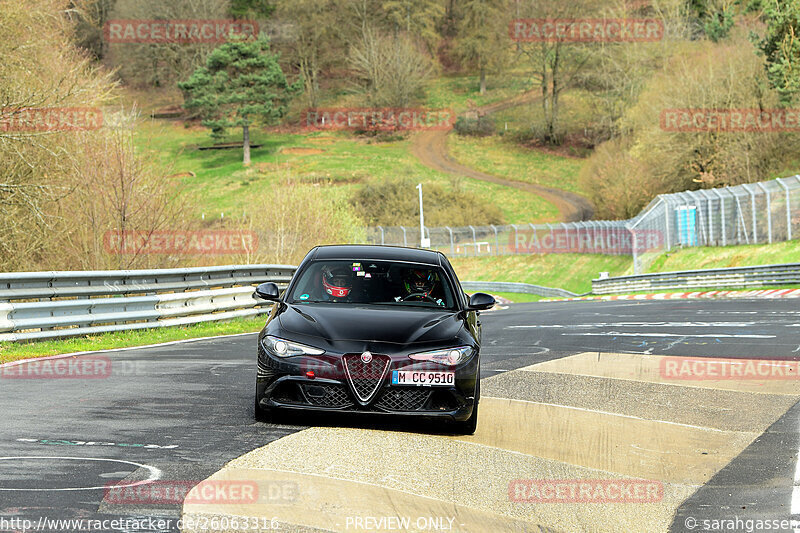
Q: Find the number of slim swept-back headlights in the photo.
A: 2